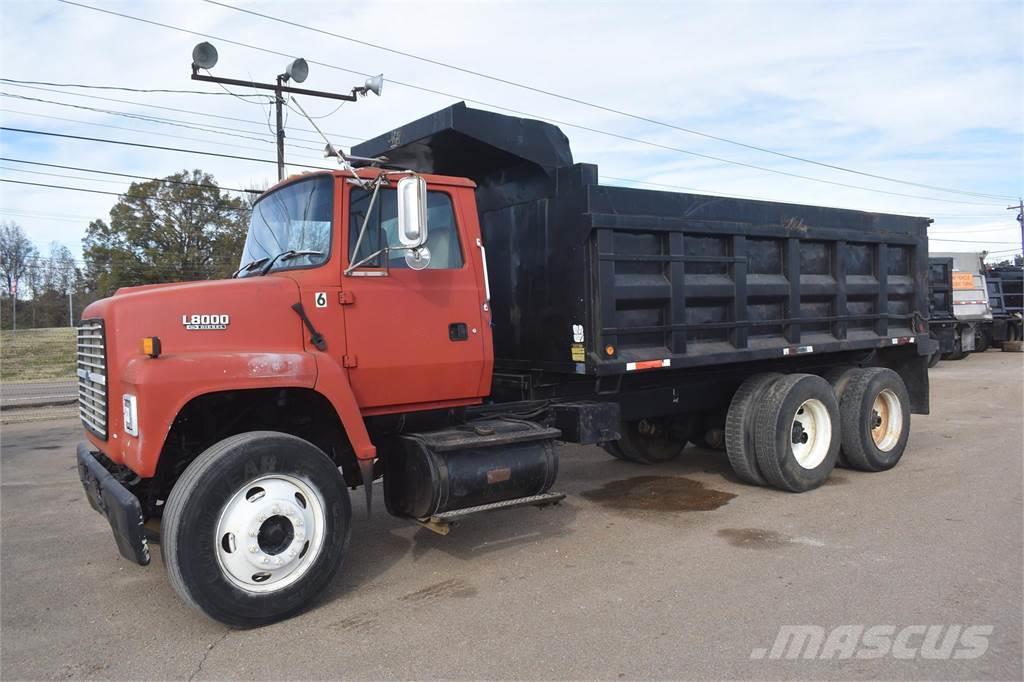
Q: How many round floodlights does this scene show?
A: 3